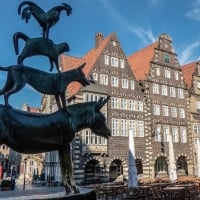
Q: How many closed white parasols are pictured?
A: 3